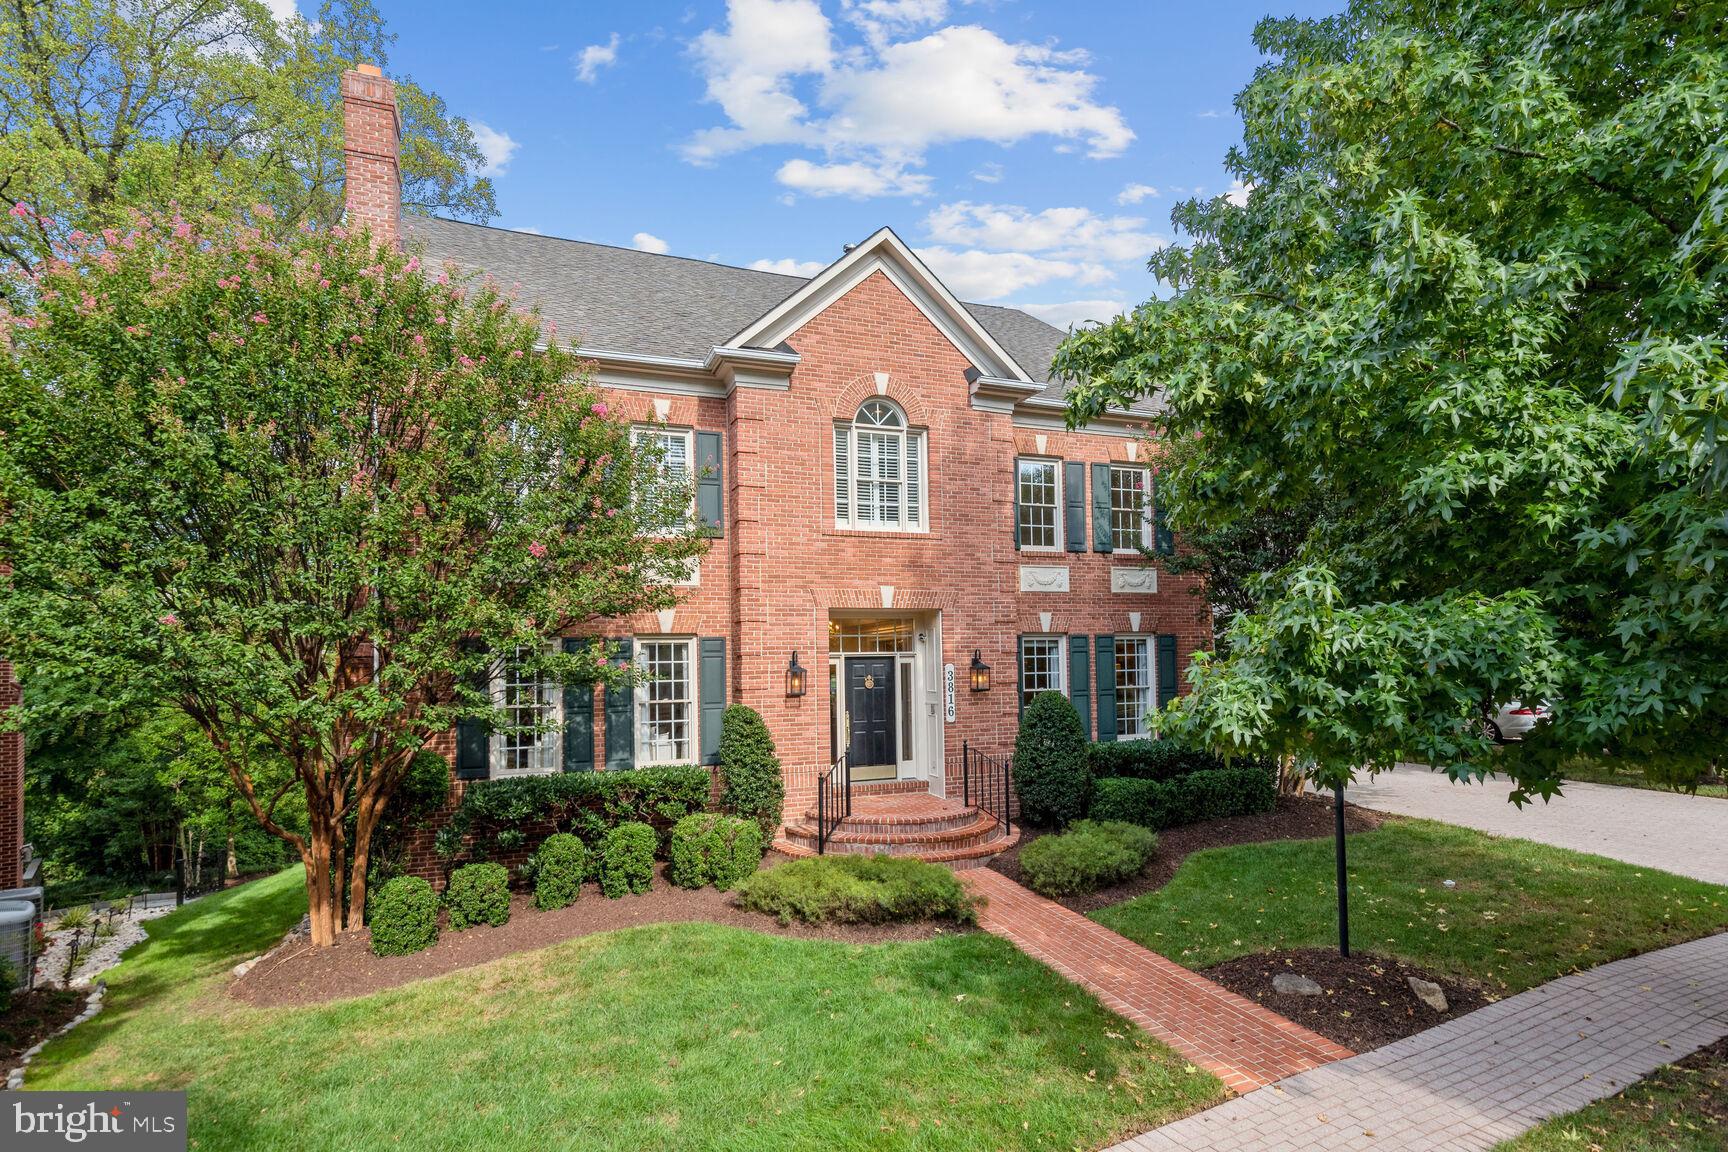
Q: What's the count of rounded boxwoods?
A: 5